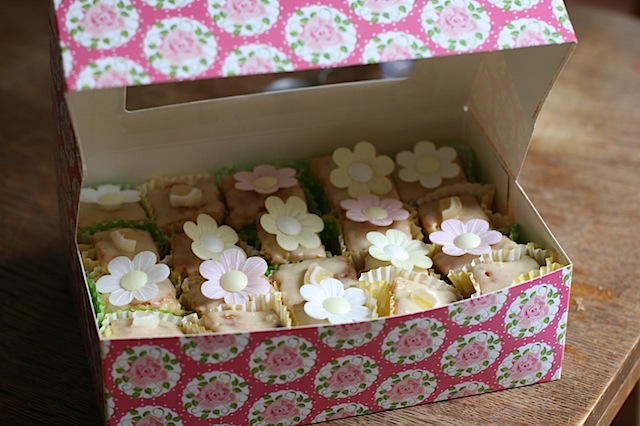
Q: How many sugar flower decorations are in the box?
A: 12